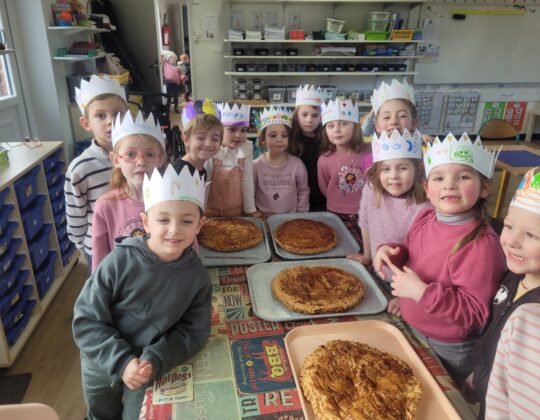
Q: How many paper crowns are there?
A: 12